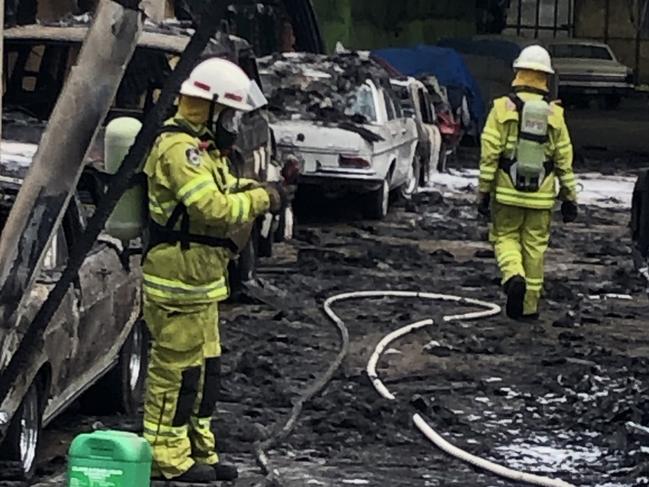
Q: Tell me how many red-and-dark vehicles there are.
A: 1